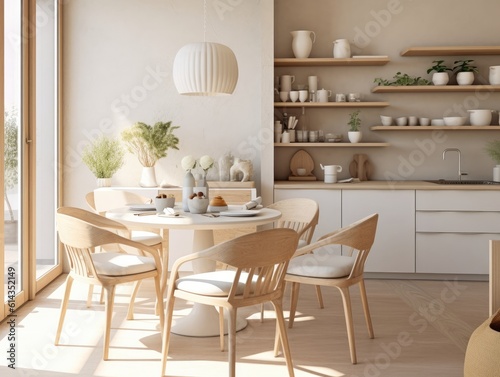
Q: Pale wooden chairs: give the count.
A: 5